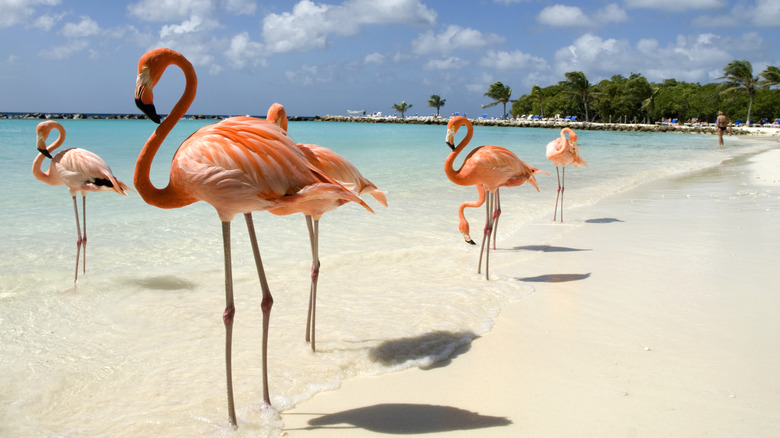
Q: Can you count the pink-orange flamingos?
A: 6